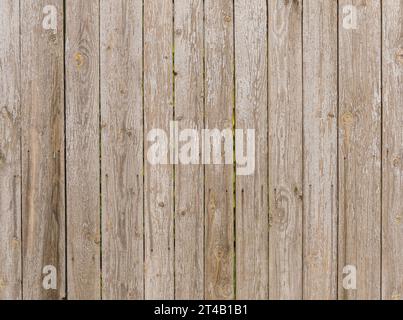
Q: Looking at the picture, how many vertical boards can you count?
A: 12